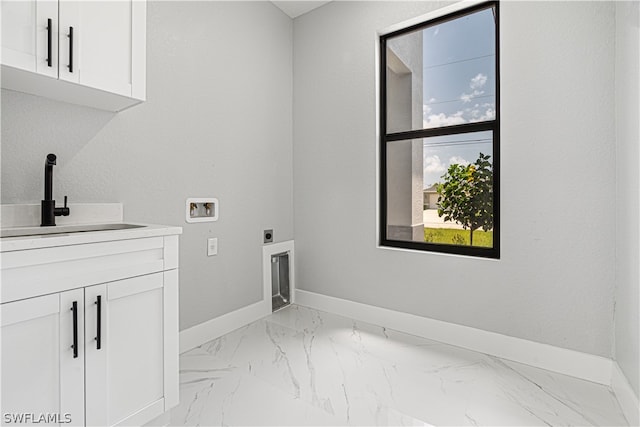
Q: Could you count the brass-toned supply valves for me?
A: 2